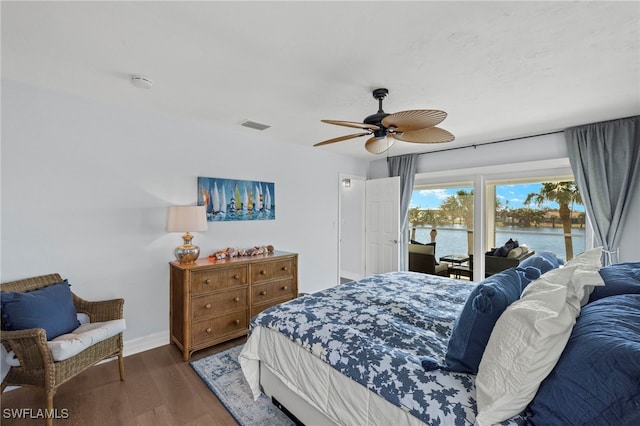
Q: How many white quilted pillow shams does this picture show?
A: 2